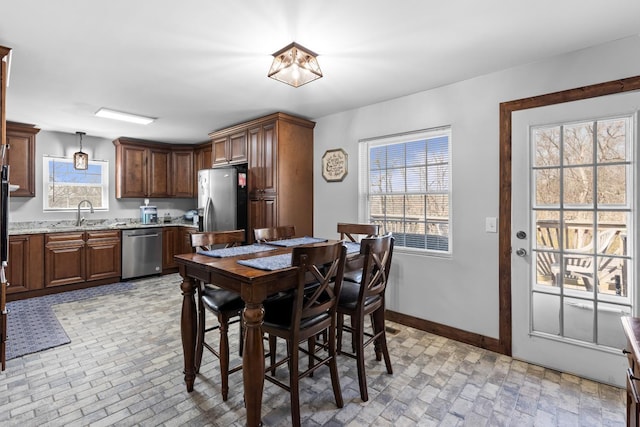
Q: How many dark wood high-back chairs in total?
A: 5